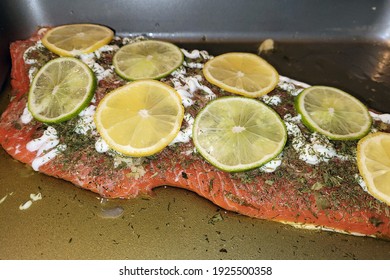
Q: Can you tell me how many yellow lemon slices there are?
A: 4